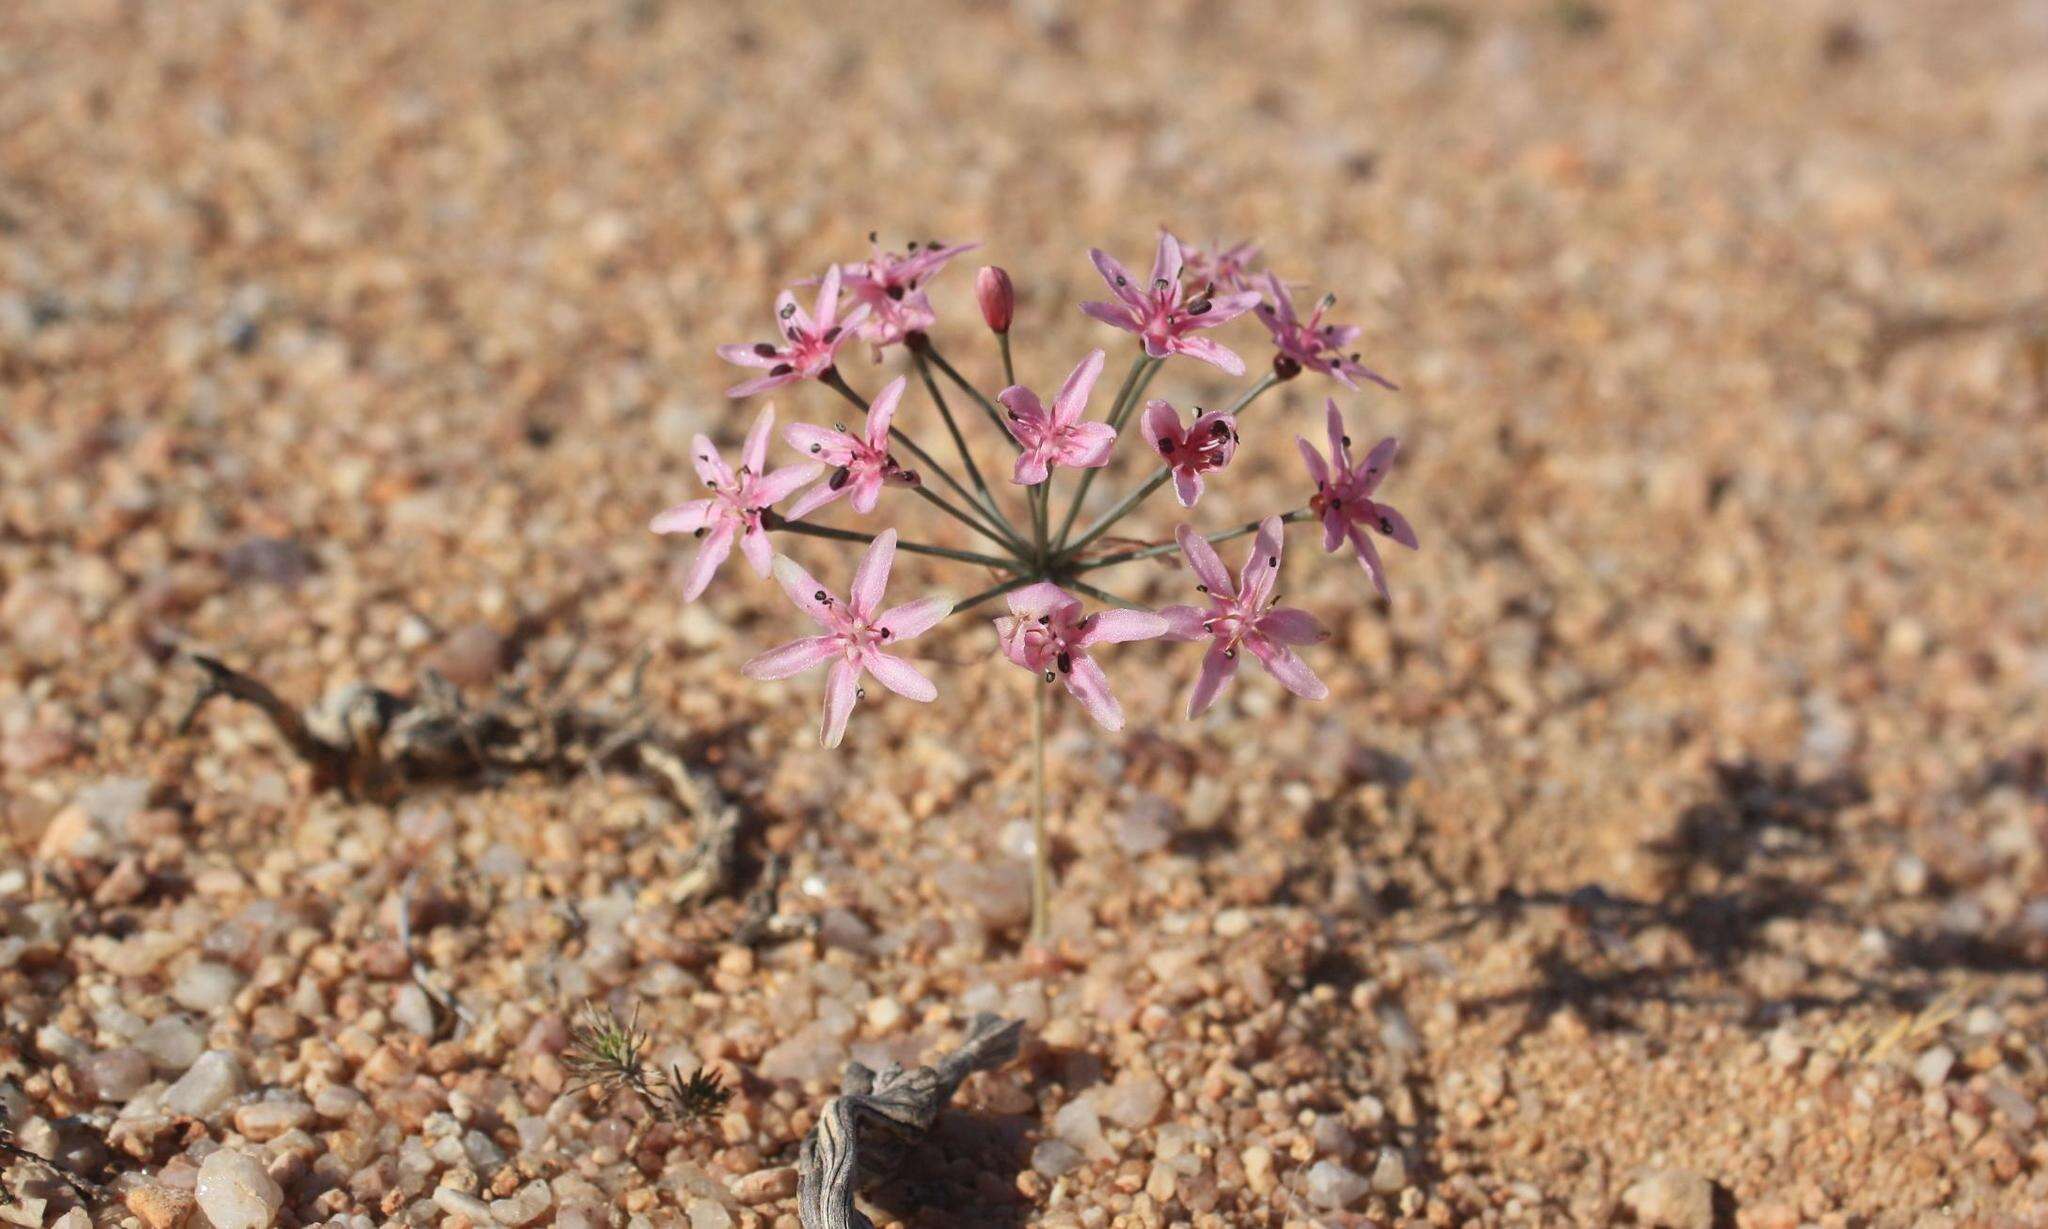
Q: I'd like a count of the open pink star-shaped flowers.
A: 13